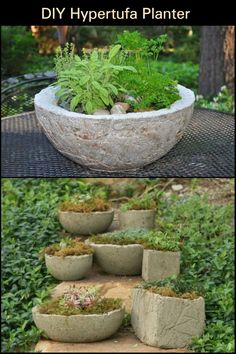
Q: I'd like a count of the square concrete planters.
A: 2